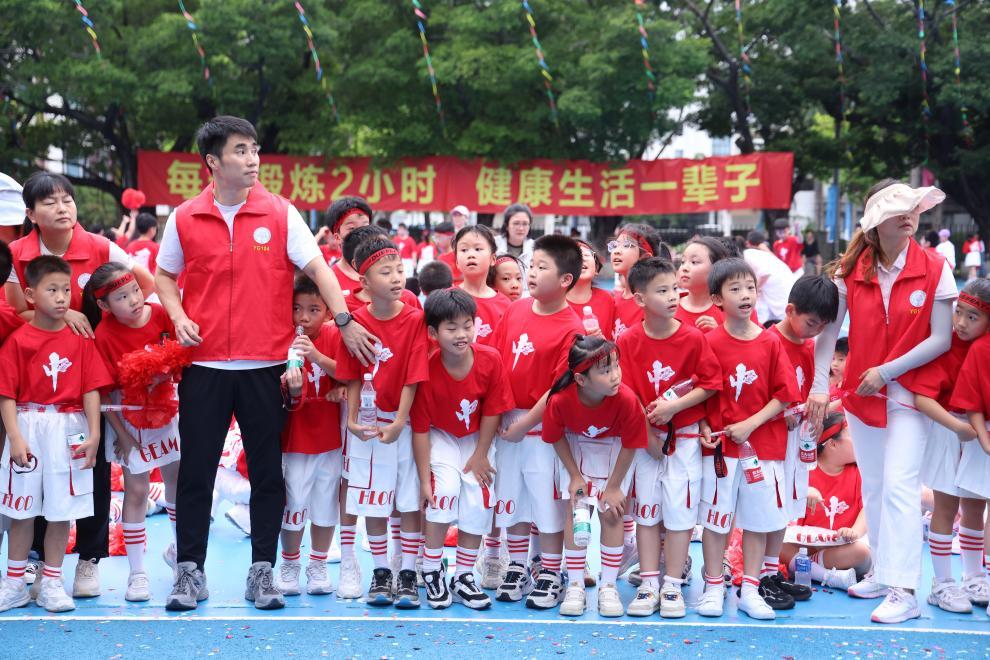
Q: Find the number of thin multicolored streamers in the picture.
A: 10